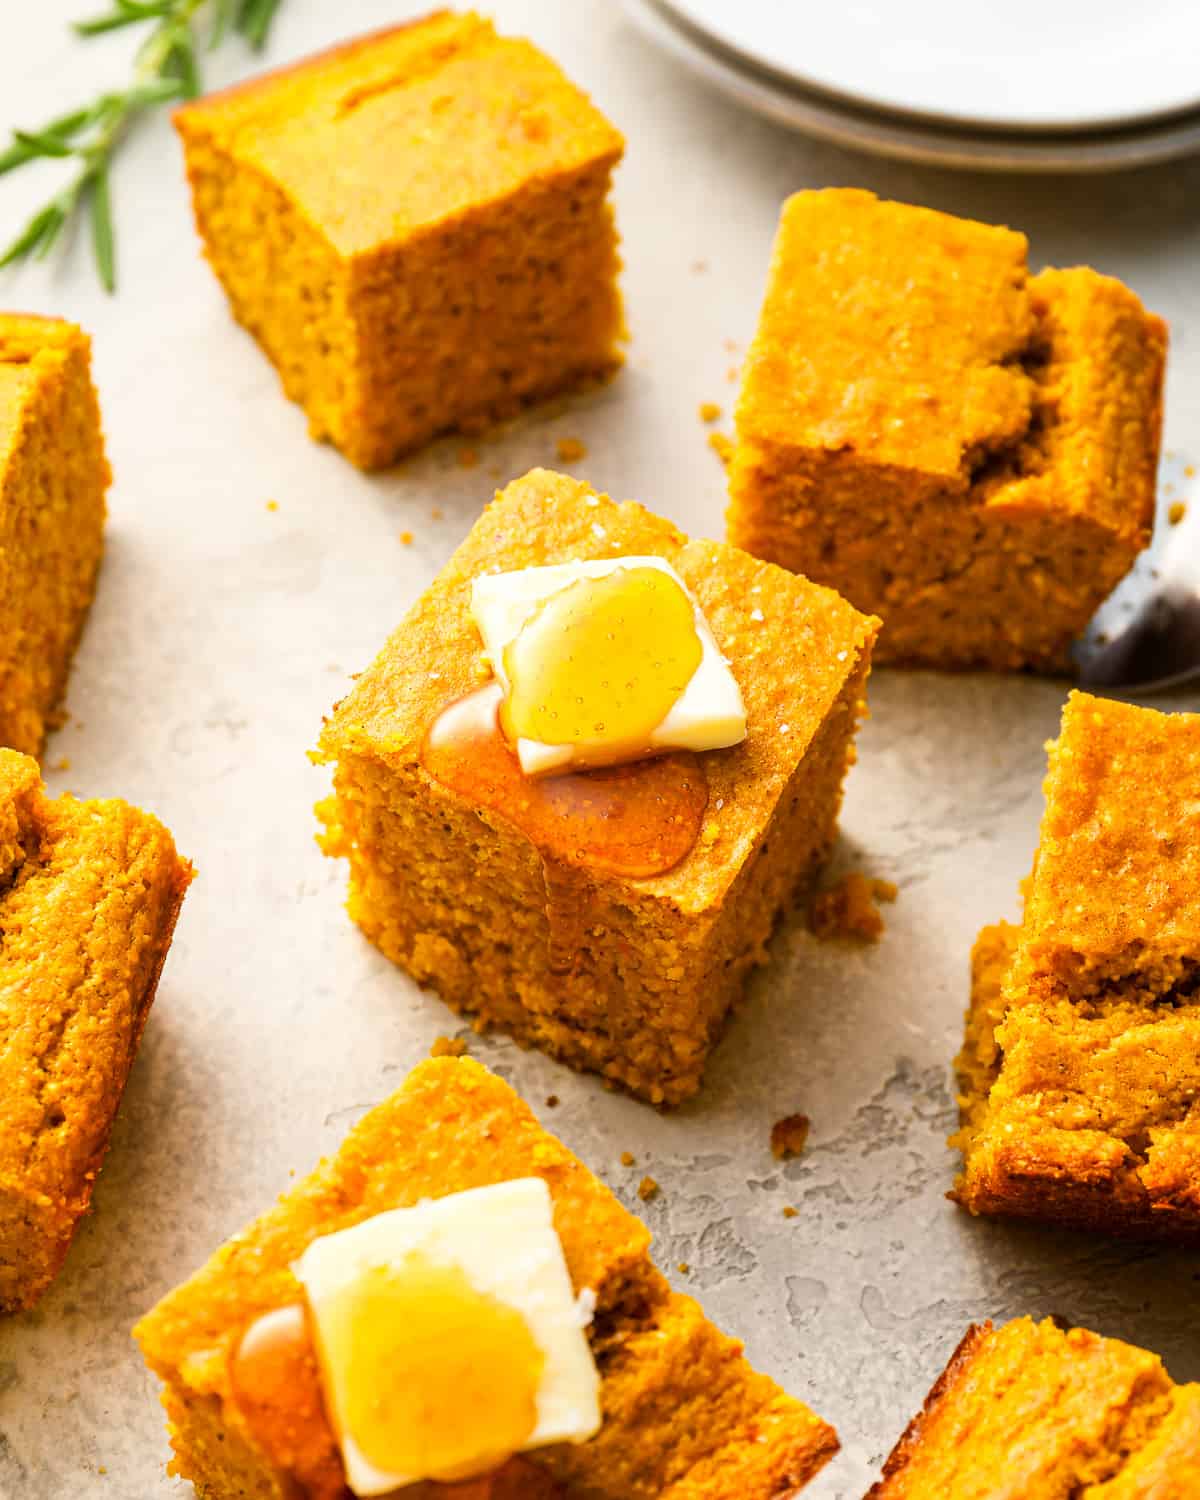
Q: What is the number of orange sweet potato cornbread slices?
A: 8